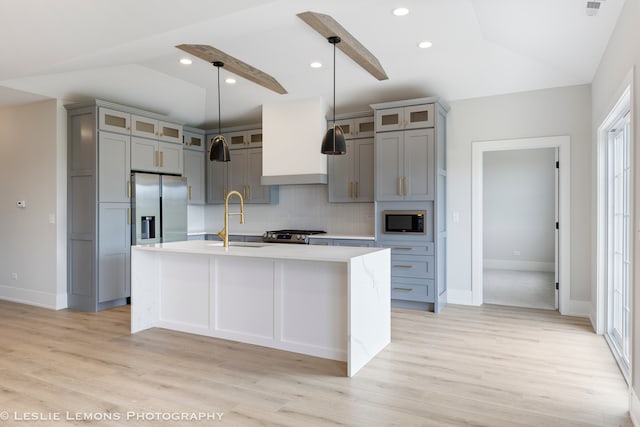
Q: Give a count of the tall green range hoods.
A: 0